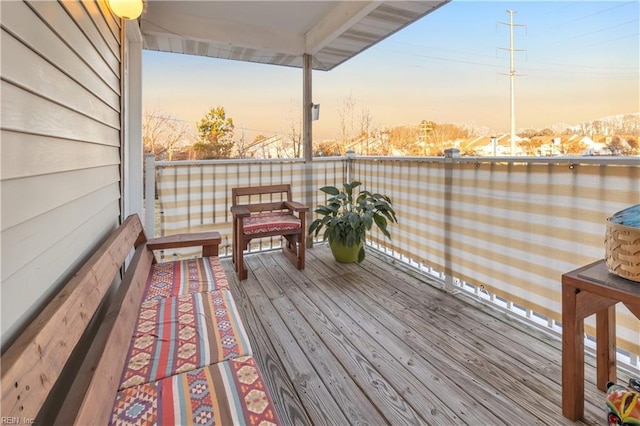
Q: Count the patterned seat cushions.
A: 4